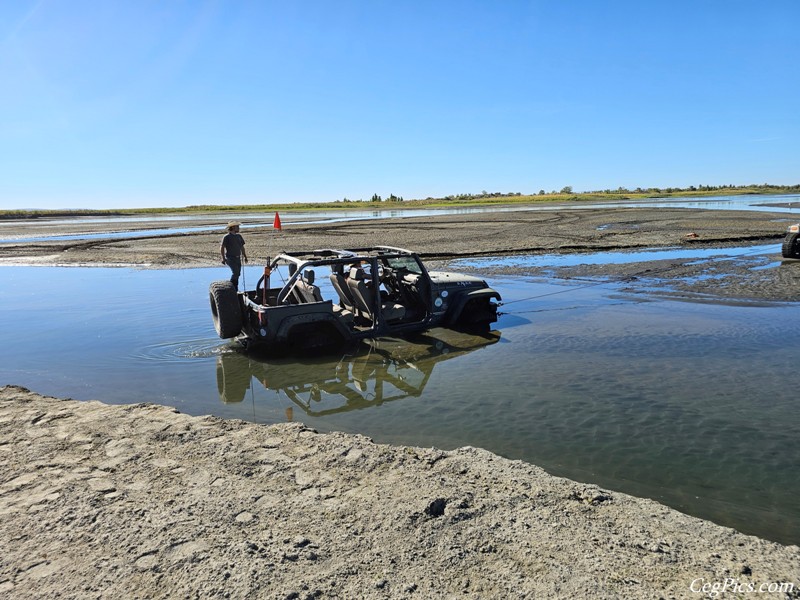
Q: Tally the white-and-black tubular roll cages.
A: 1